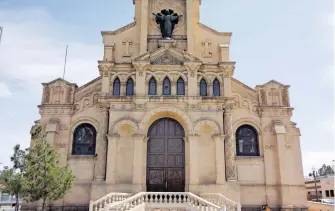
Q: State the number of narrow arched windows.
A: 7